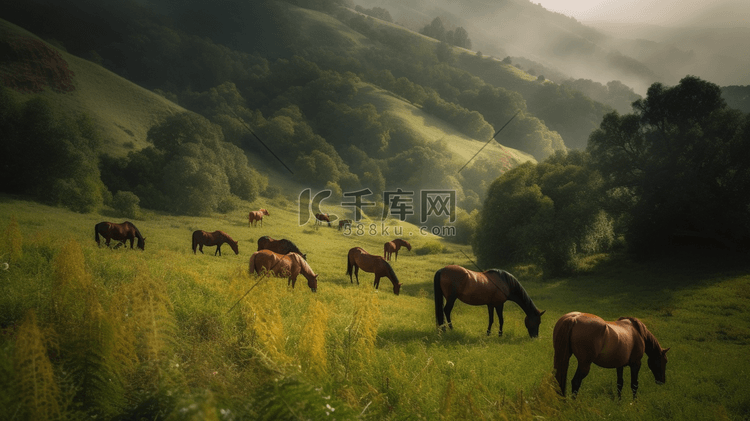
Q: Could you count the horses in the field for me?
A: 11